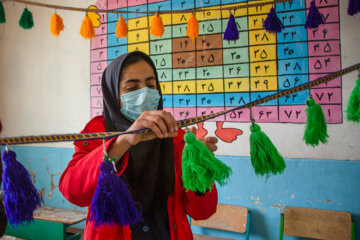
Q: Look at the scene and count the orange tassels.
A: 5